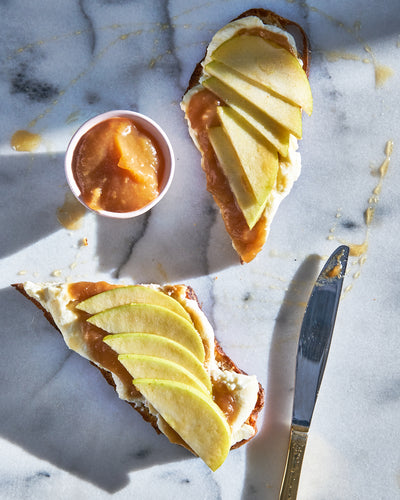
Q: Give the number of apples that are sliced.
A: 10